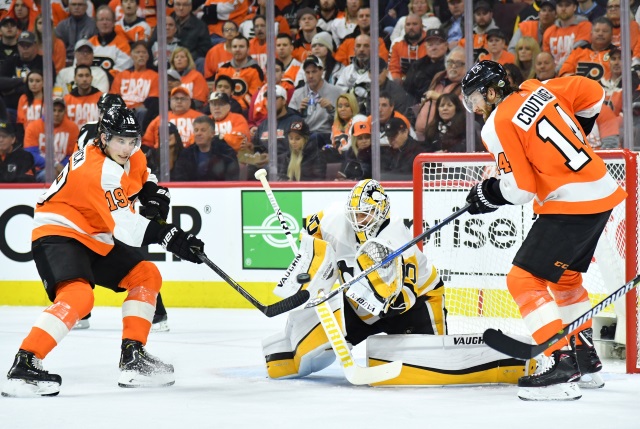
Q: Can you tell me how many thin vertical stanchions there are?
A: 6